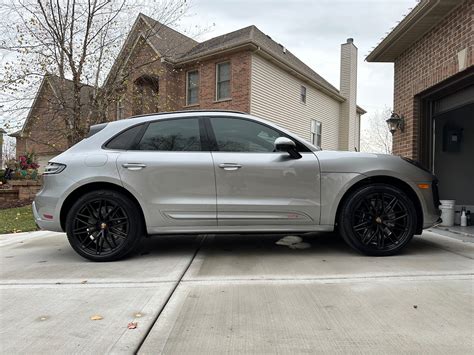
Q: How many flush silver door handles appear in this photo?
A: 2